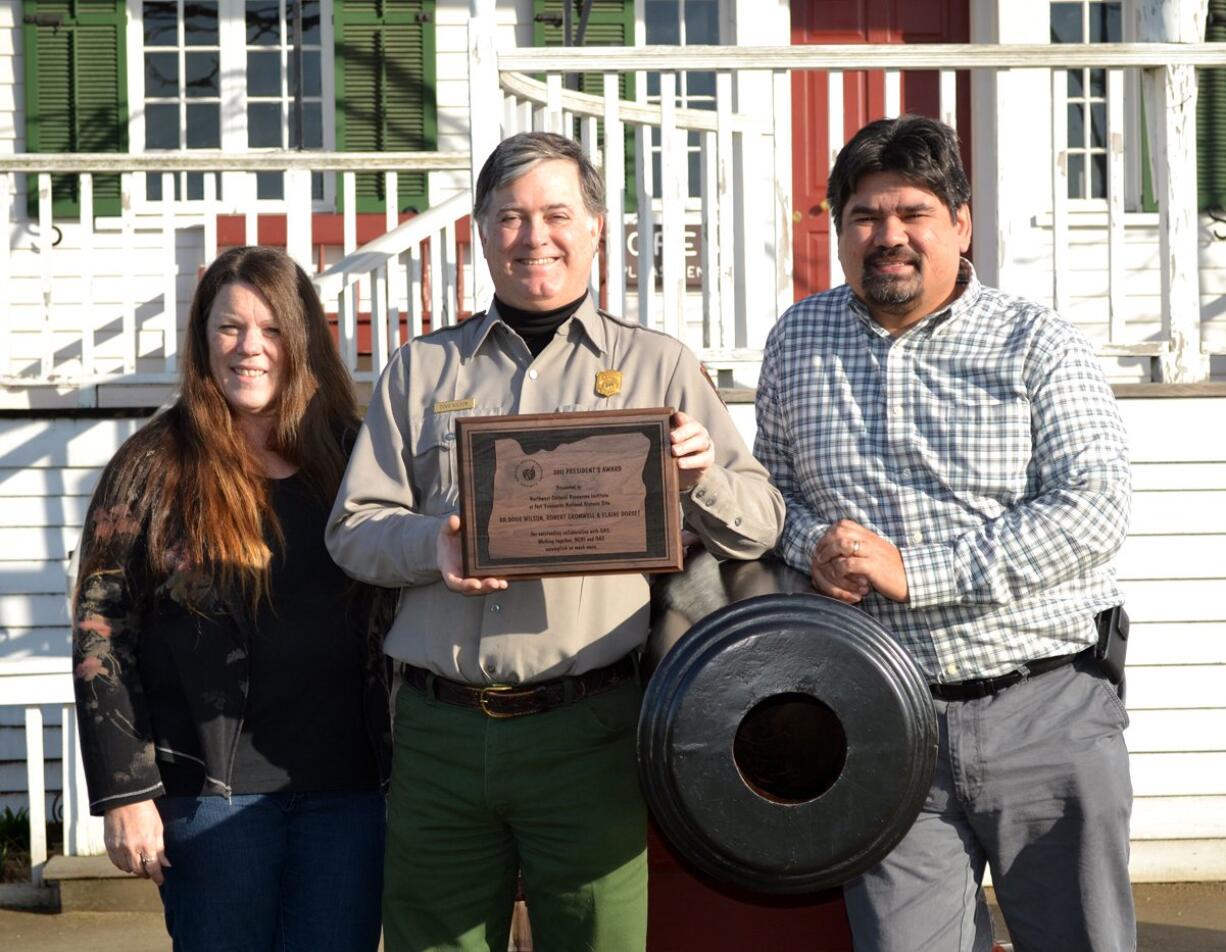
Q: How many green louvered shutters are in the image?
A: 4